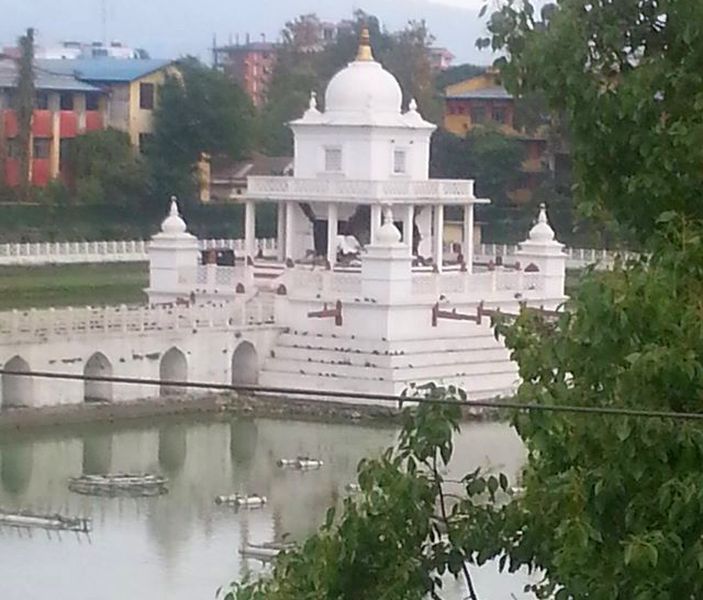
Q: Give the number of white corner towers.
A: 3